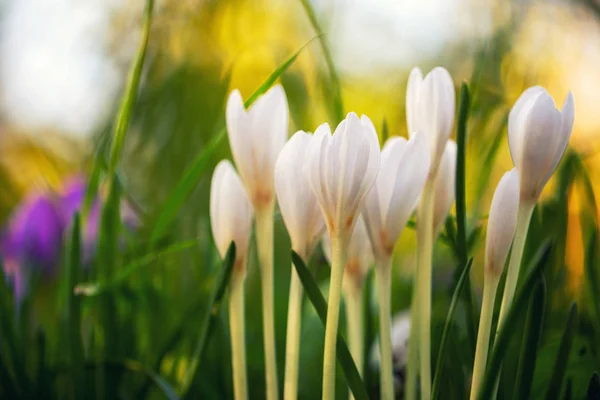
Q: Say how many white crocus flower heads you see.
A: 10